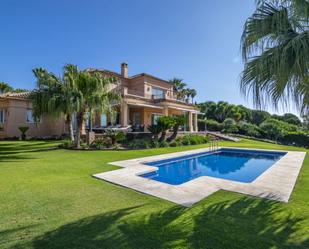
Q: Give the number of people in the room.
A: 0